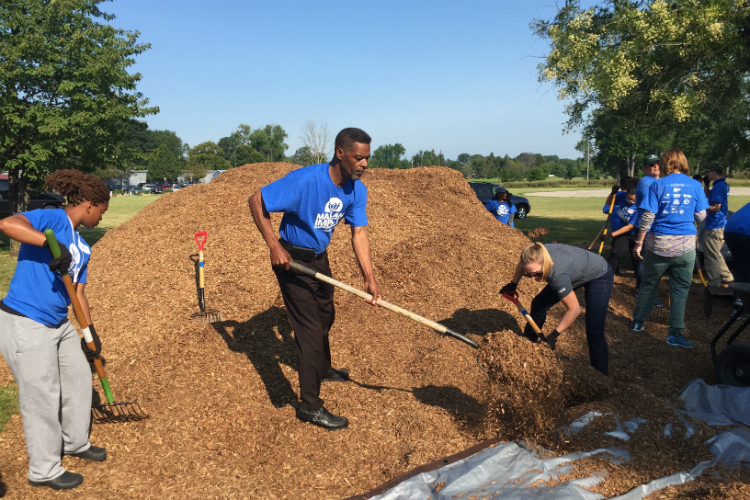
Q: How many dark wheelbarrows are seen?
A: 1